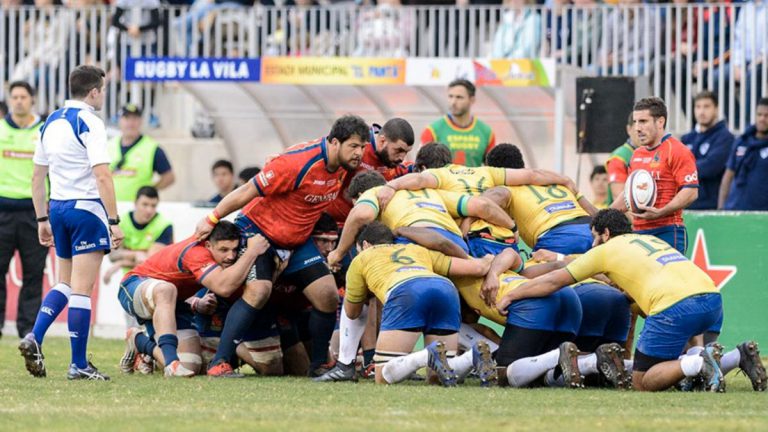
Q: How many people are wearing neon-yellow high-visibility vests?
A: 3